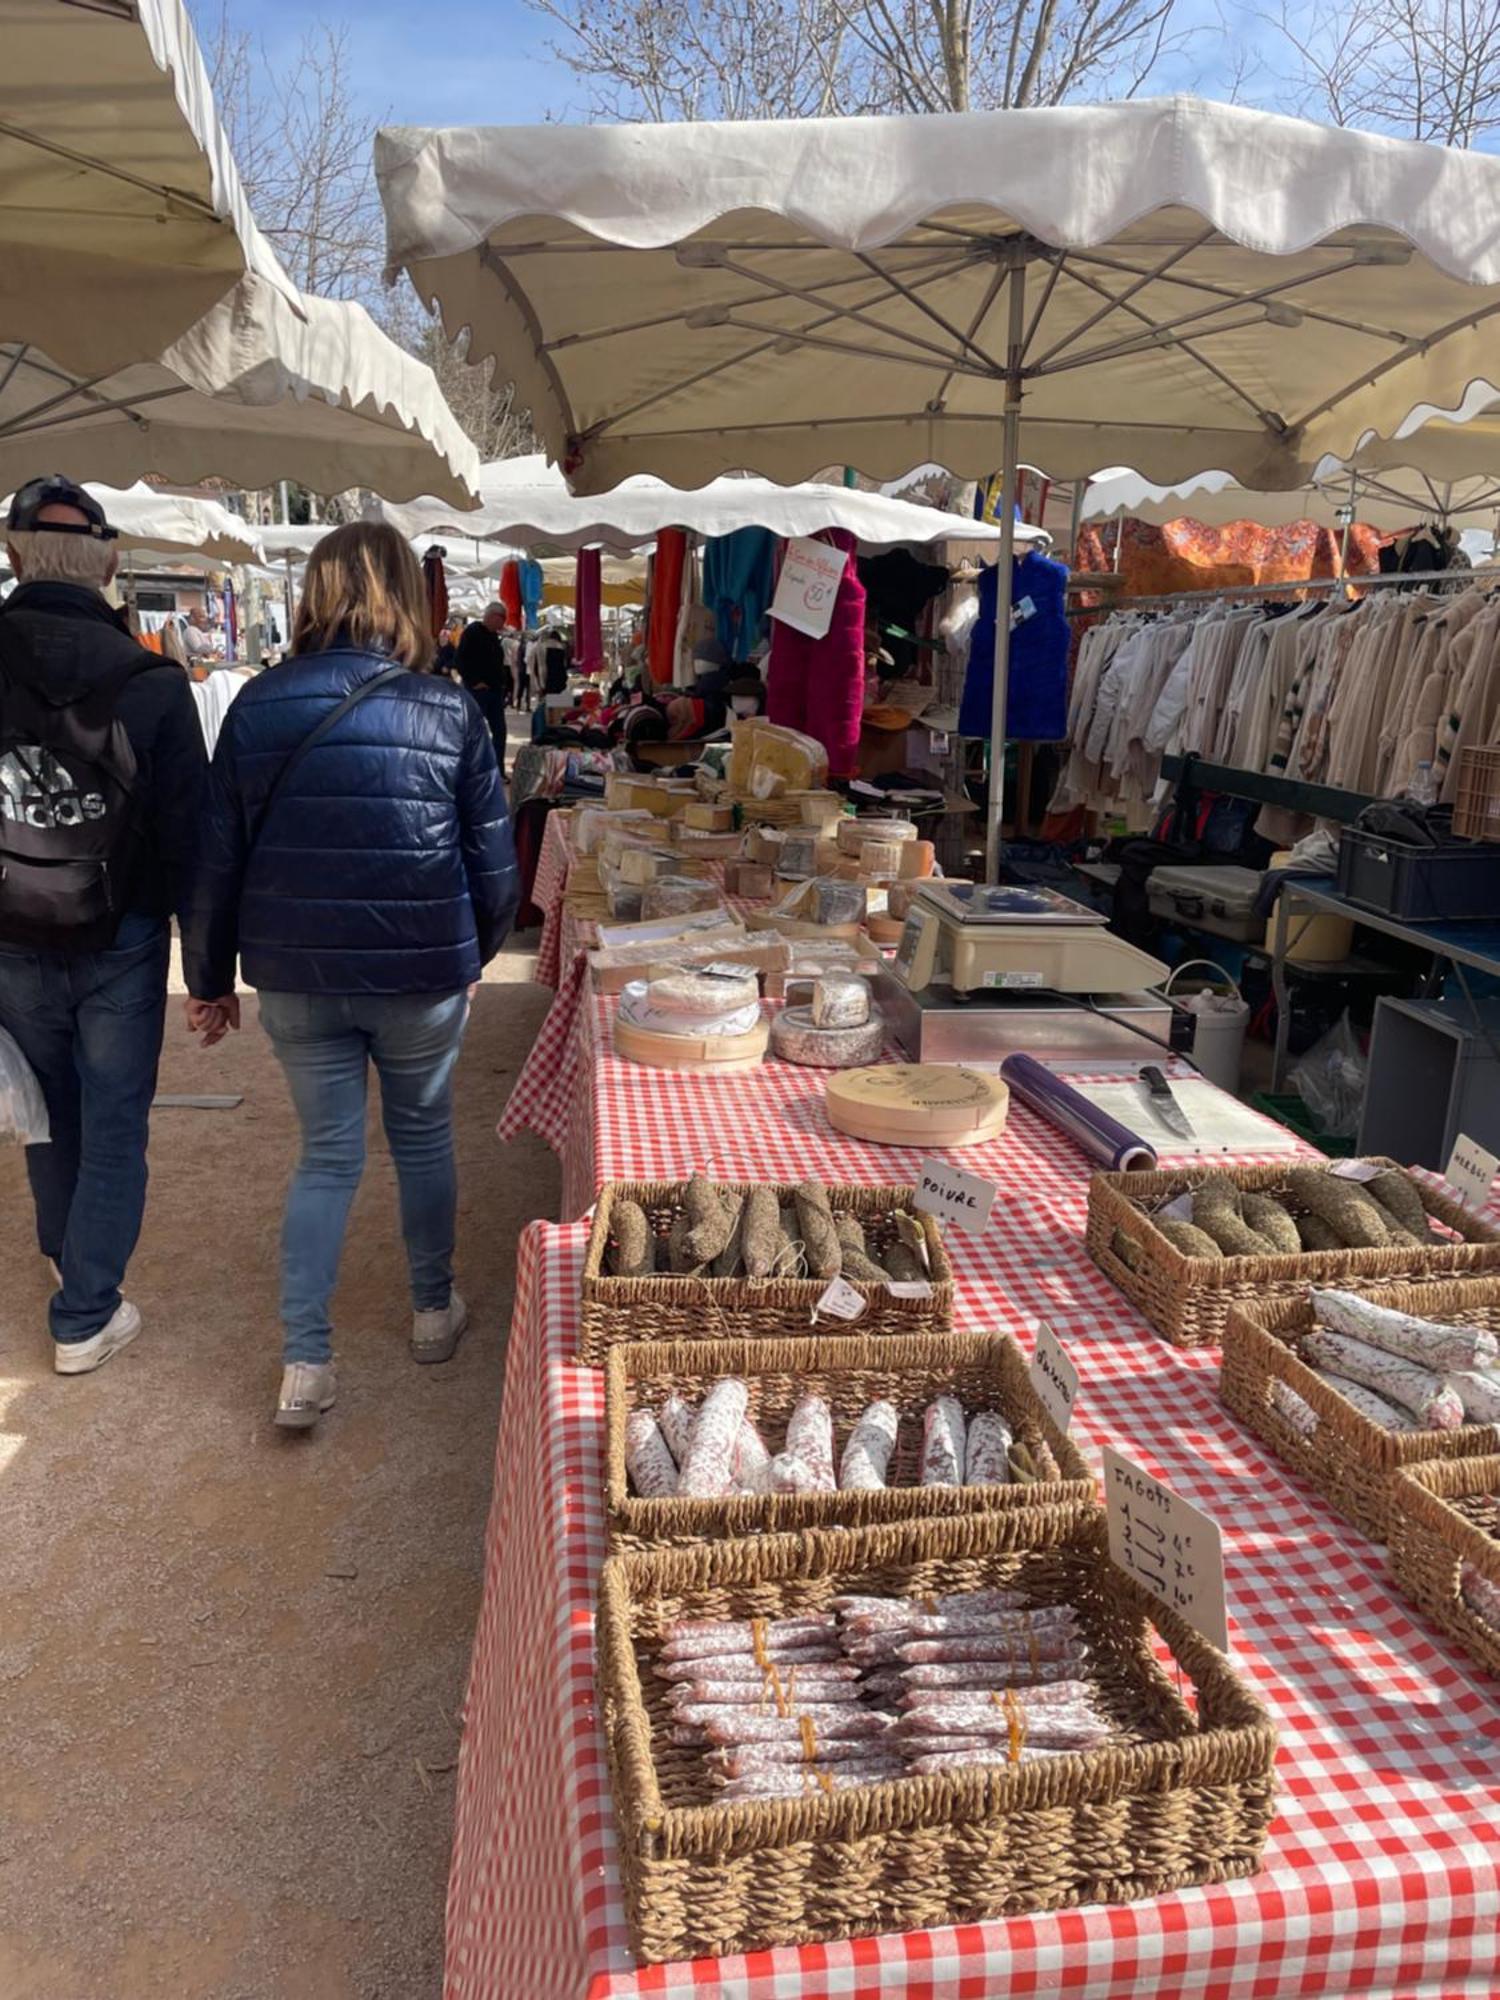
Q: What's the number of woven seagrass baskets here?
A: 6